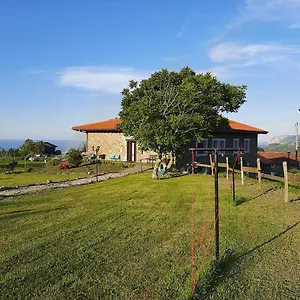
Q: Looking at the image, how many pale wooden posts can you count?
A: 5